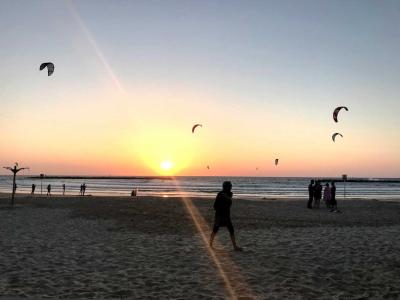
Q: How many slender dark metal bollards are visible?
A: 0